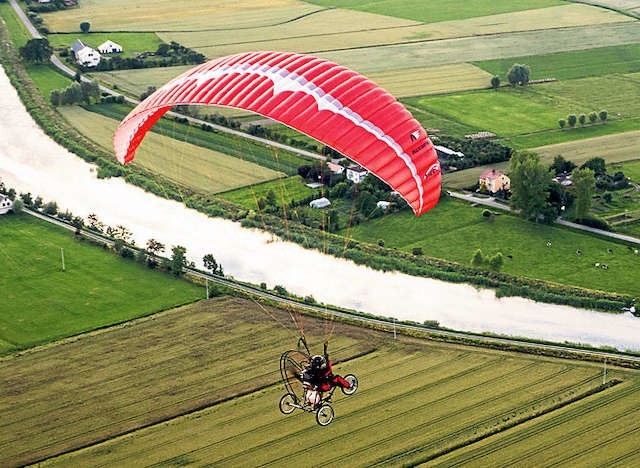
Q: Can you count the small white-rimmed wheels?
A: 3